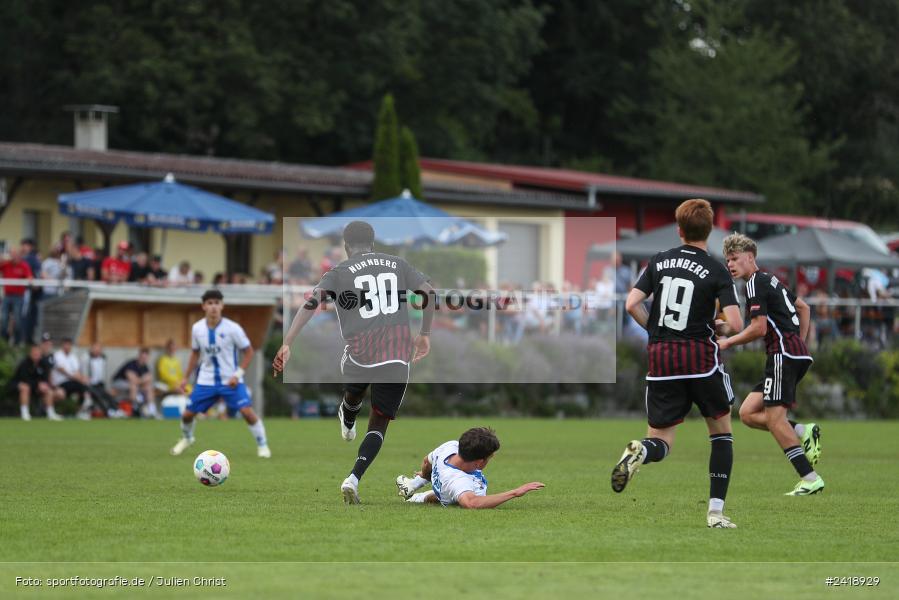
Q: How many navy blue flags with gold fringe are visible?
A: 0